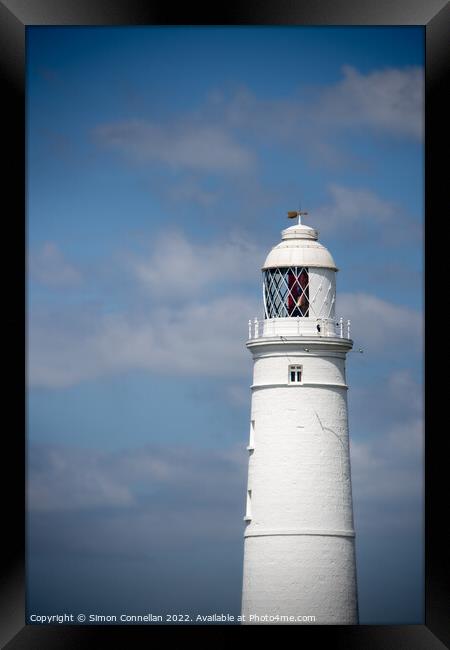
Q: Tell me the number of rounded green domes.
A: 0